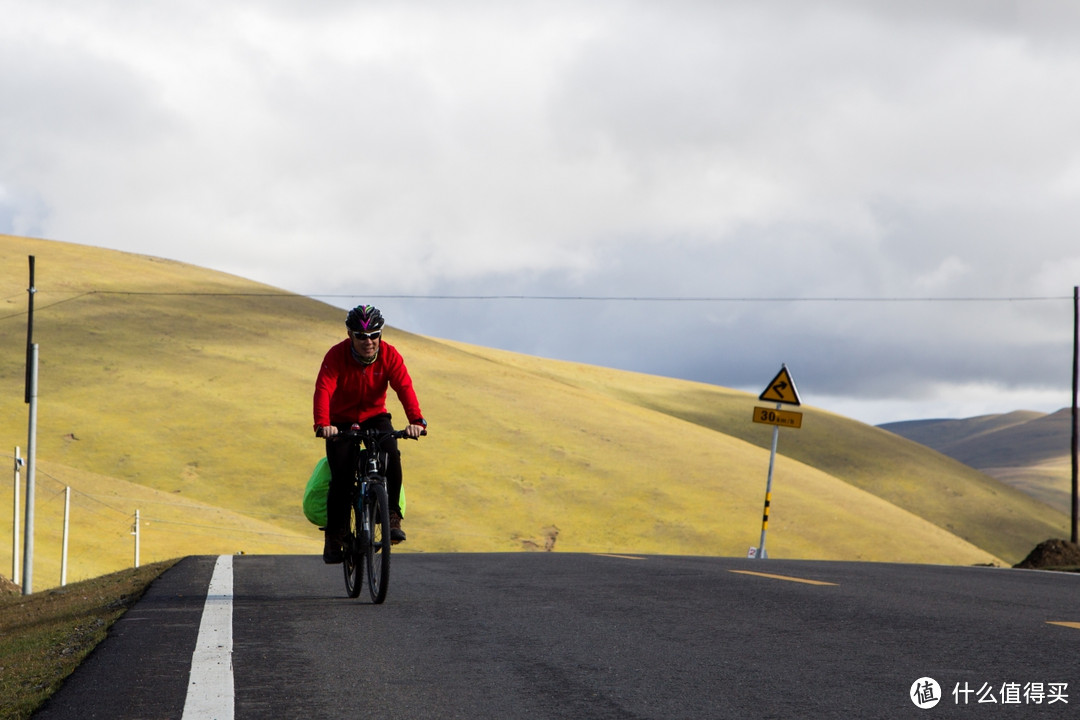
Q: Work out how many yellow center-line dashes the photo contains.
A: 3